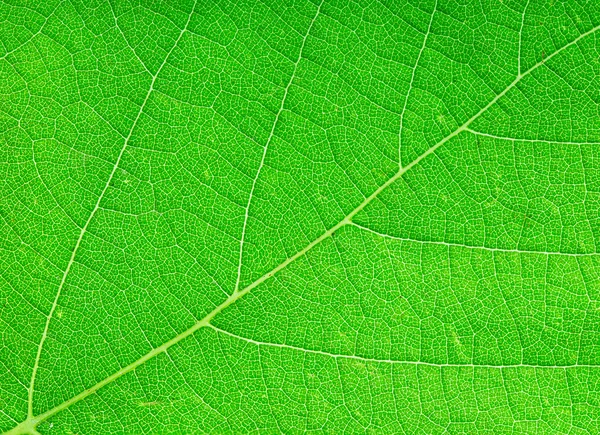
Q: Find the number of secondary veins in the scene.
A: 7